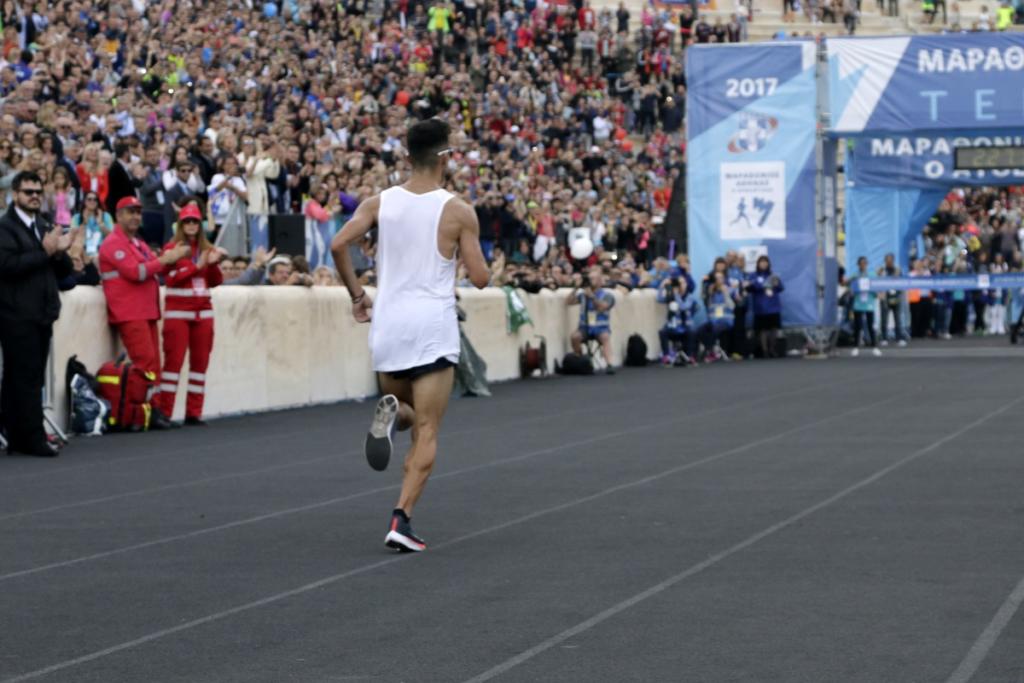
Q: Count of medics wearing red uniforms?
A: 2